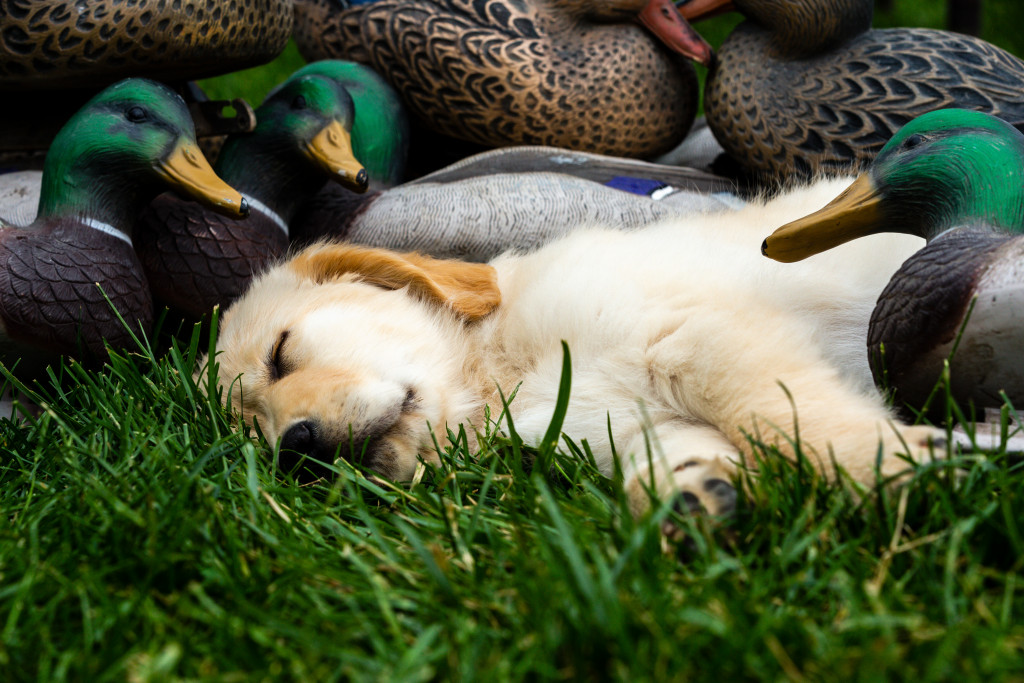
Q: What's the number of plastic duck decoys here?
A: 7